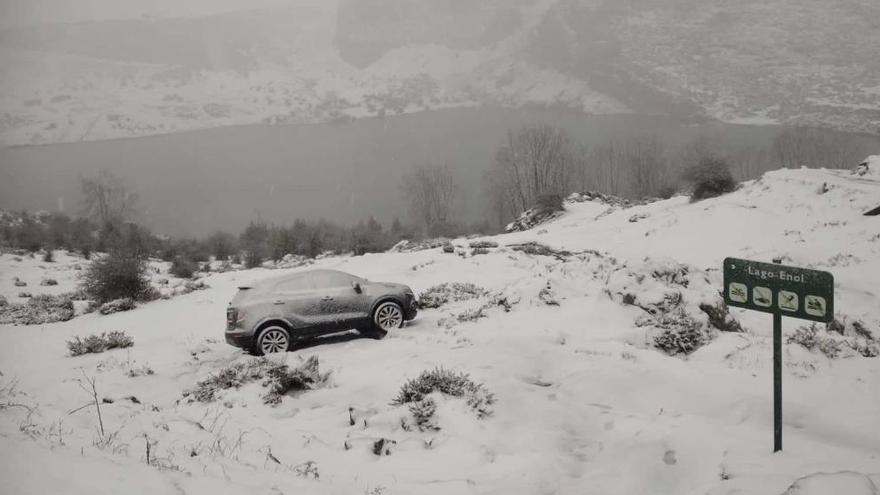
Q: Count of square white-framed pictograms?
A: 4